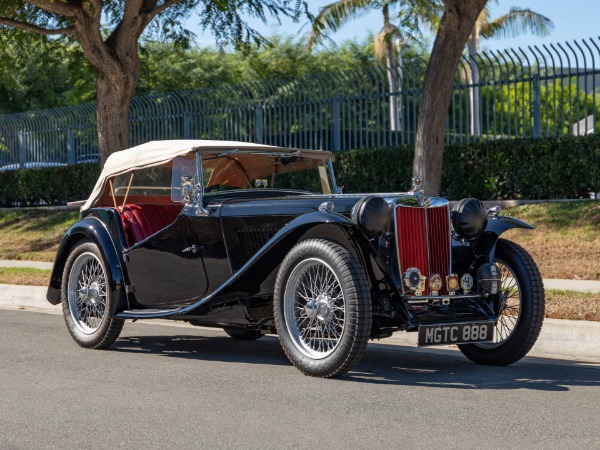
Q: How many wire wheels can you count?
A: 3